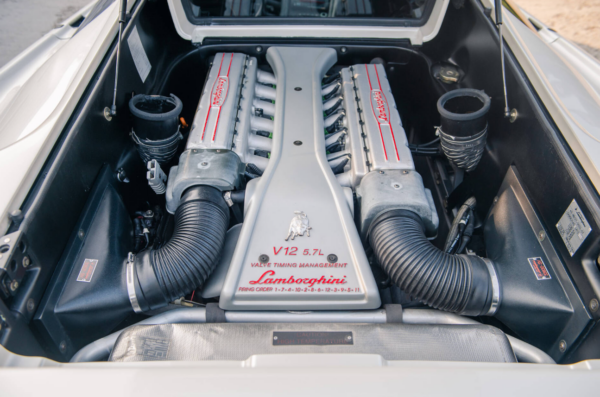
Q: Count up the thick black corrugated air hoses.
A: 2